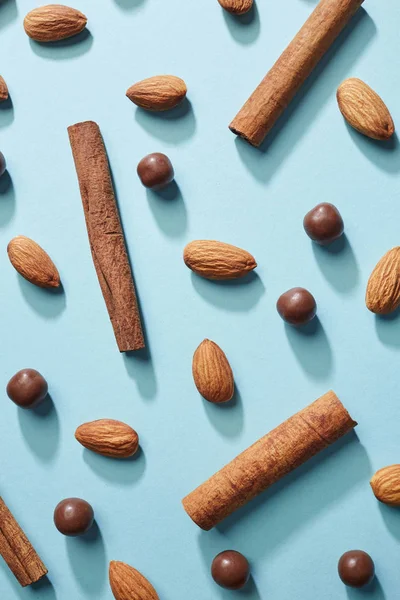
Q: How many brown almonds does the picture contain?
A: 12